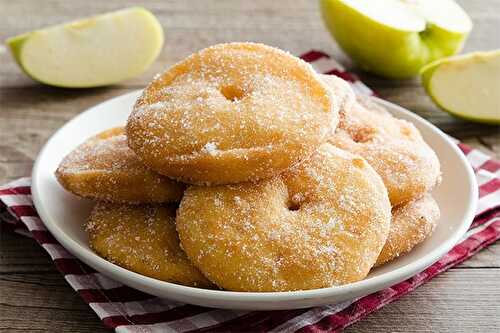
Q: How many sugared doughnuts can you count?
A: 7